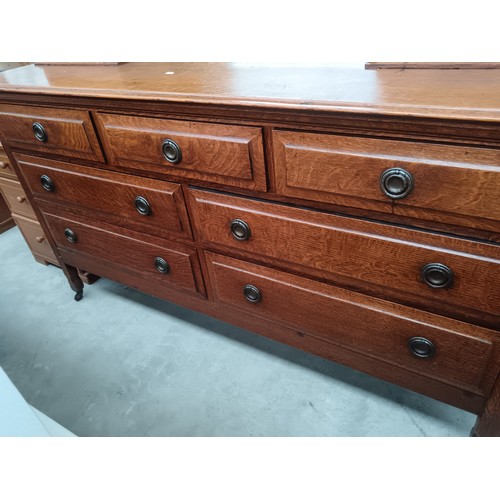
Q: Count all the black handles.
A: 11